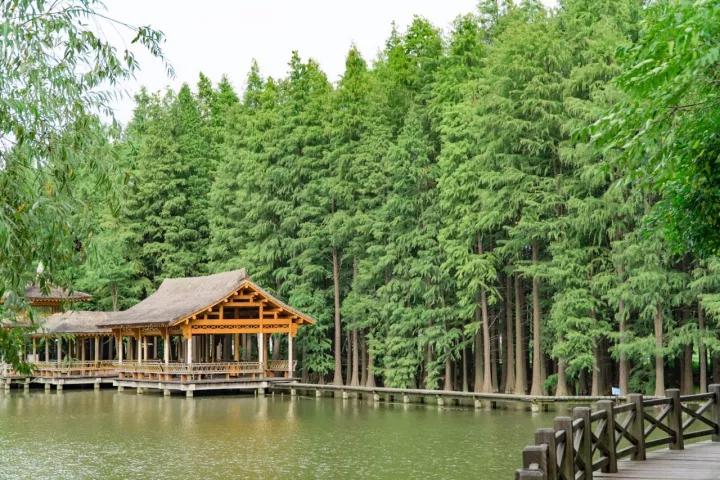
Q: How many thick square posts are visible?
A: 9